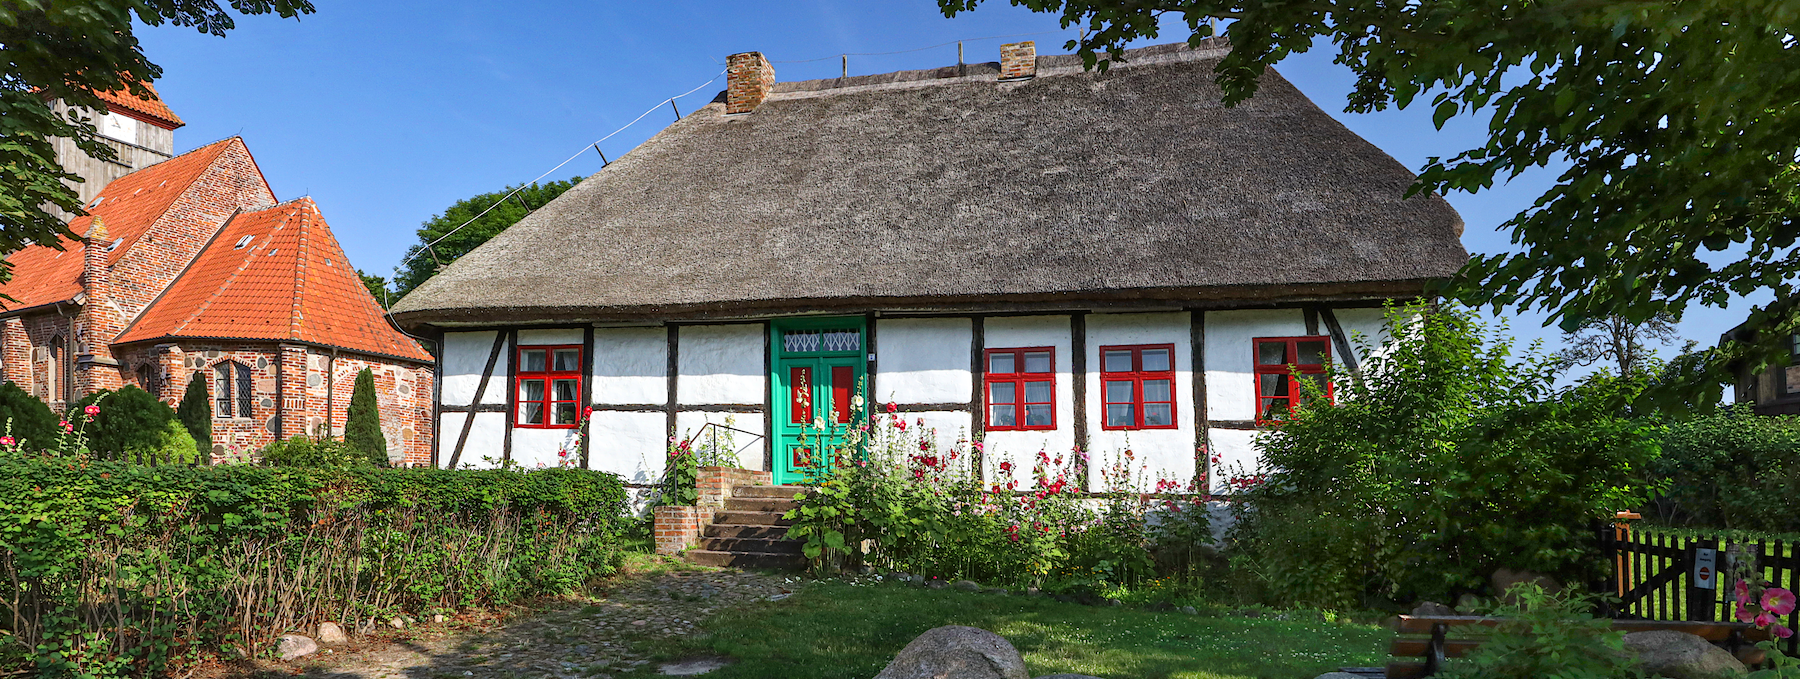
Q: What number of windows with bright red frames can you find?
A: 4